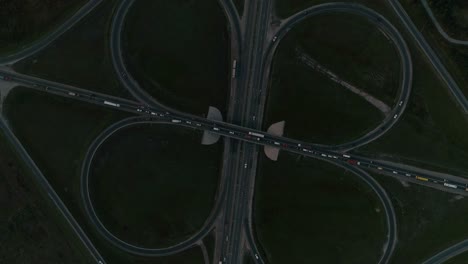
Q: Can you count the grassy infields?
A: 4